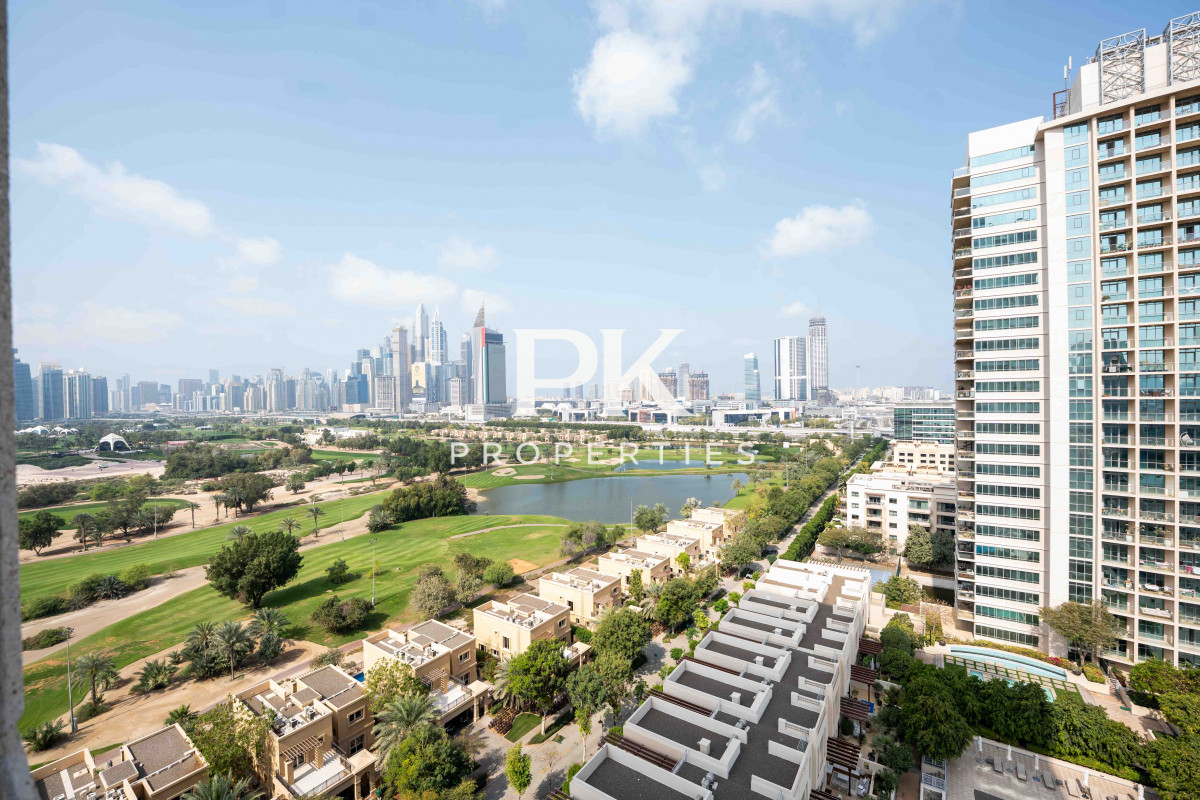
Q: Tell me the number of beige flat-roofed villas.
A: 9